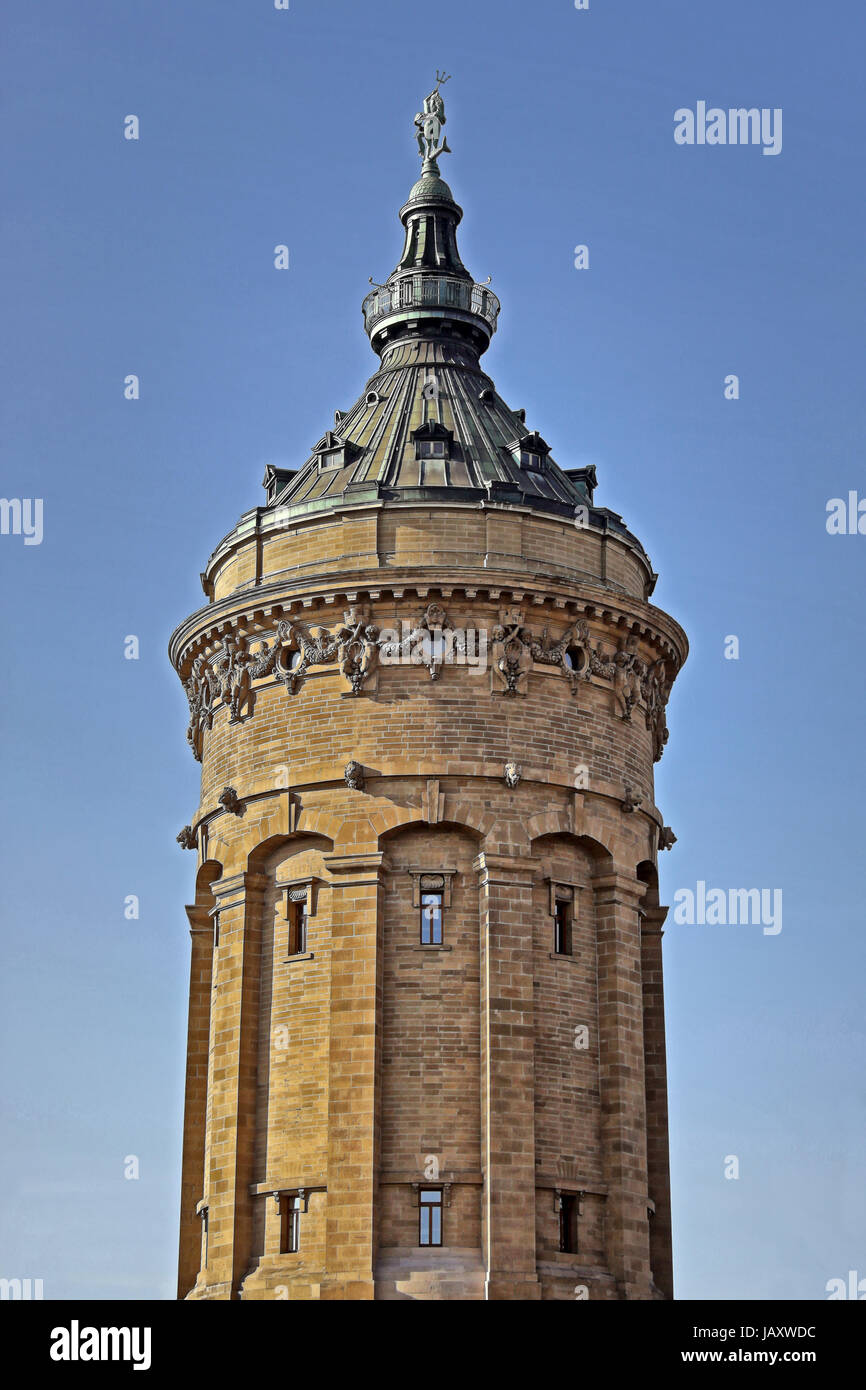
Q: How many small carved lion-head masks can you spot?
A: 6